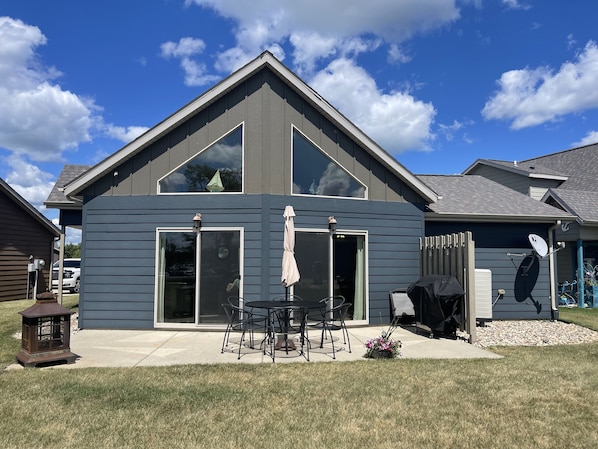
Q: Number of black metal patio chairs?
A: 6